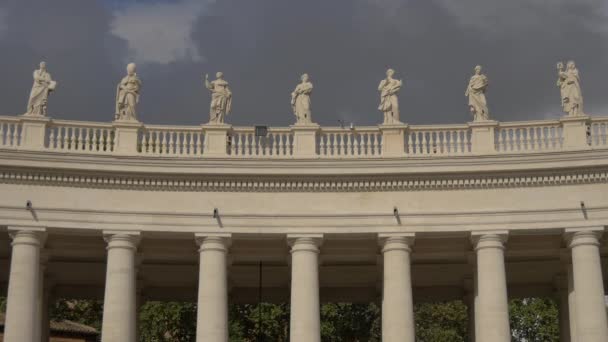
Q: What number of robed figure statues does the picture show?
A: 7